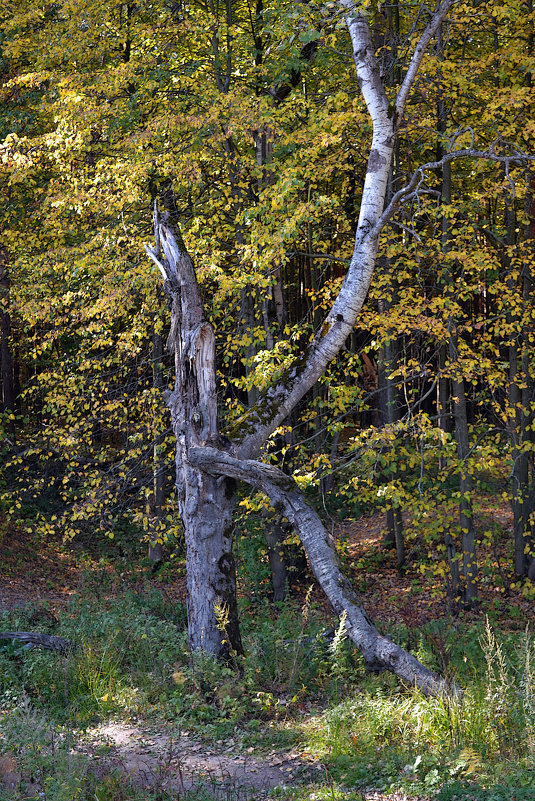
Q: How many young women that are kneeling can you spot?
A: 0